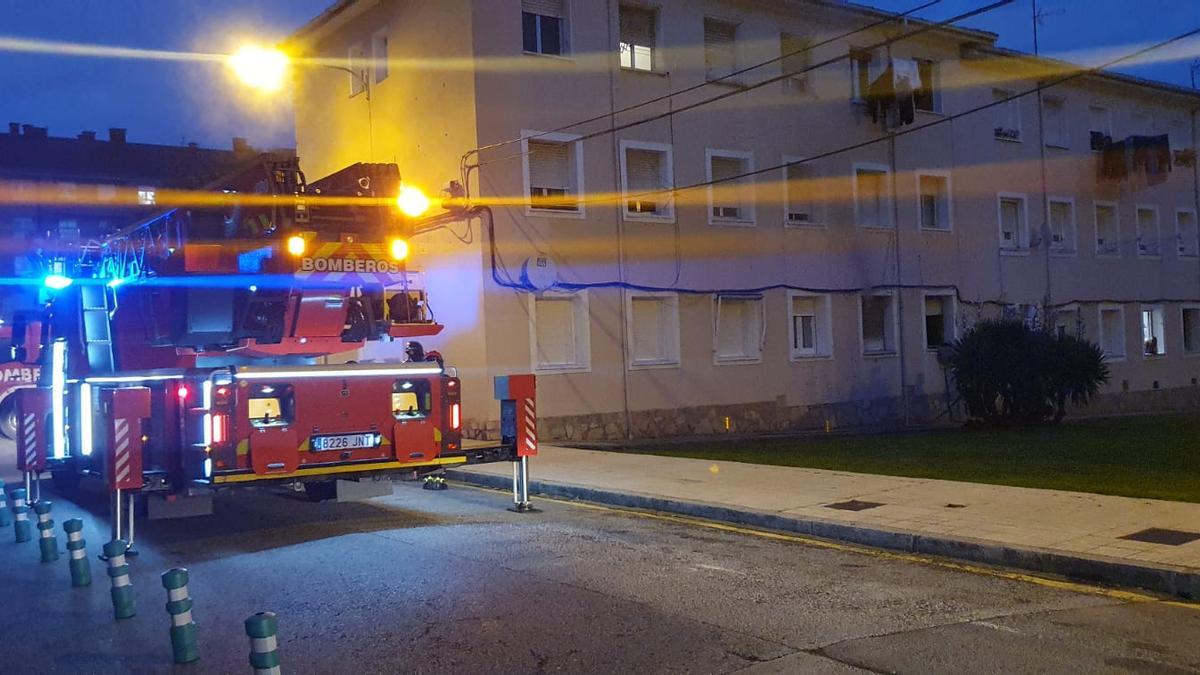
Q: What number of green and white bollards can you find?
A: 7